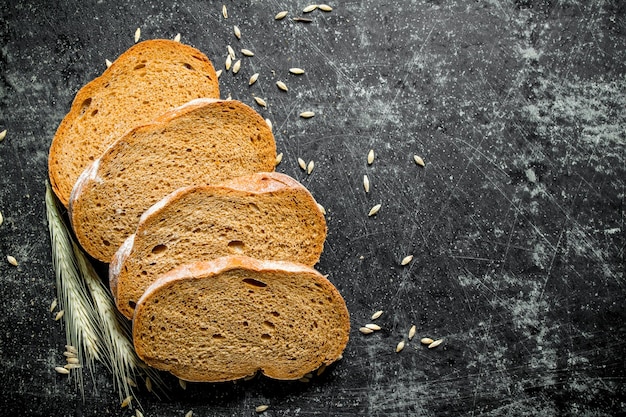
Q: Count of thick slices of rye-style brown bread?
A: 4